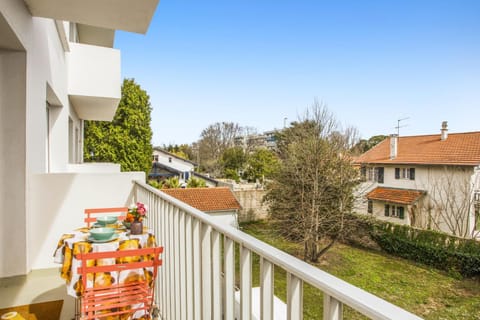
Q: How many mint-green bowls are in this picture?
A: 2